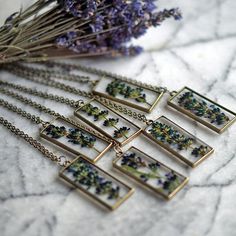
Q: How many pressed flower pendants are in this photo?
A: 7